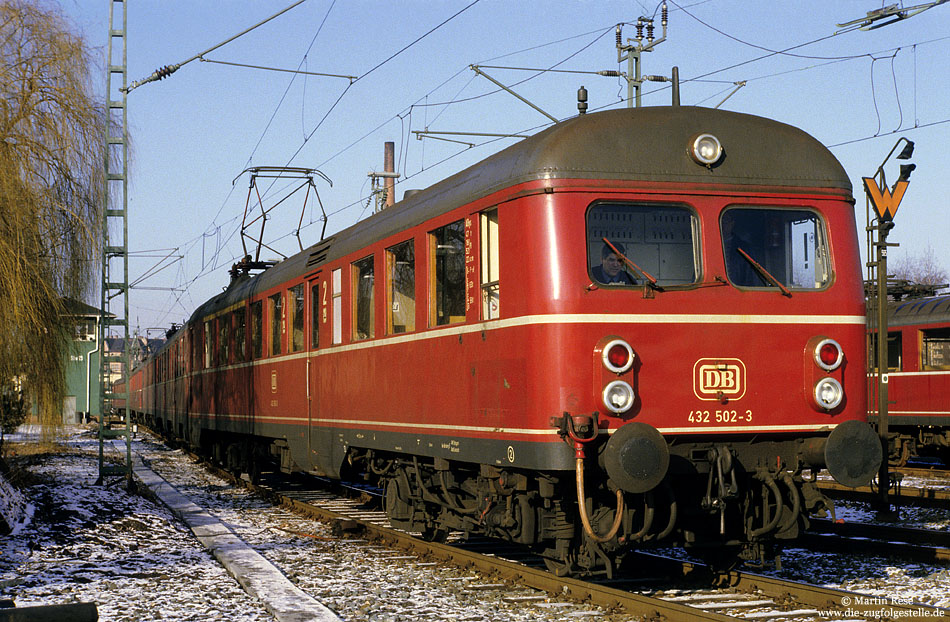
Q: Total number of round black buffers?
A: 2